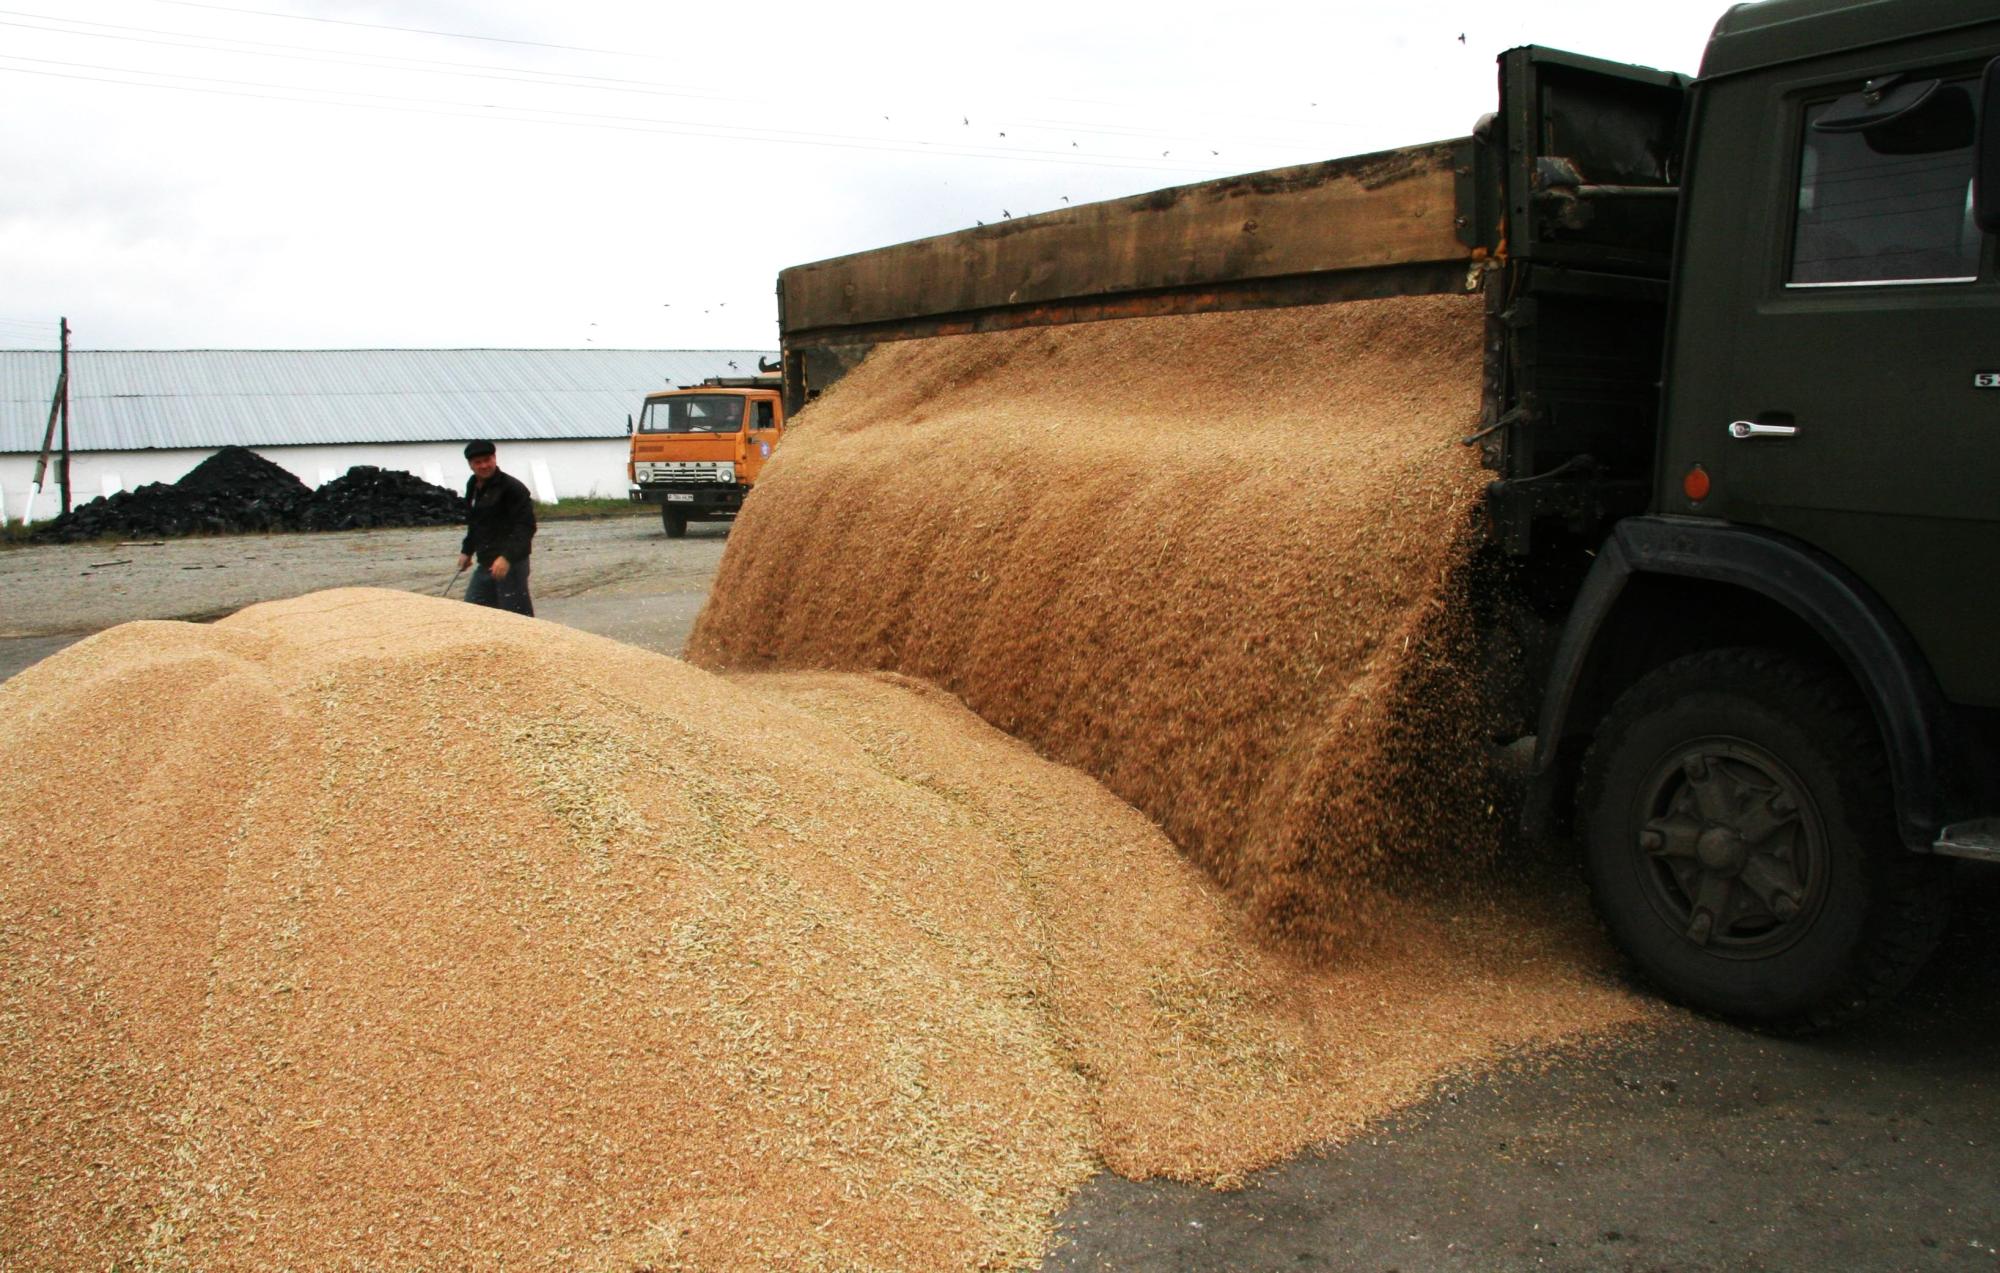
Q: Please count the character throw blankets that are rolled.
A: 0